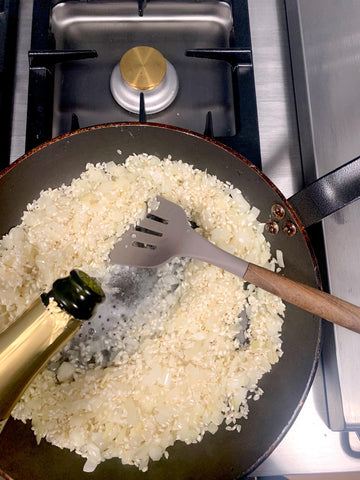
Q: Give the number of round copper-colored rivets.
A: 3